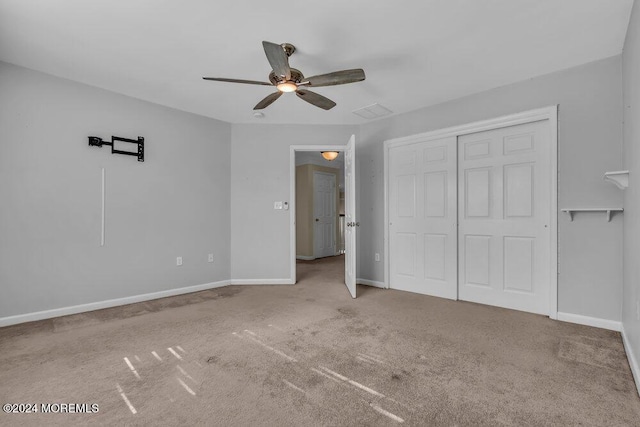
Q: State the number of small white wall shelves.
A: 2